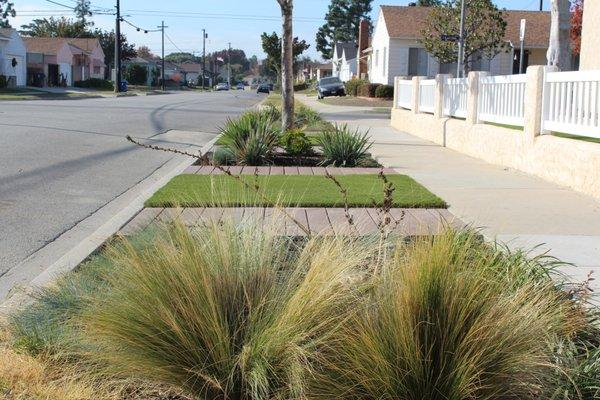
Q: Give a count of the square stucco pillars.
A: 5